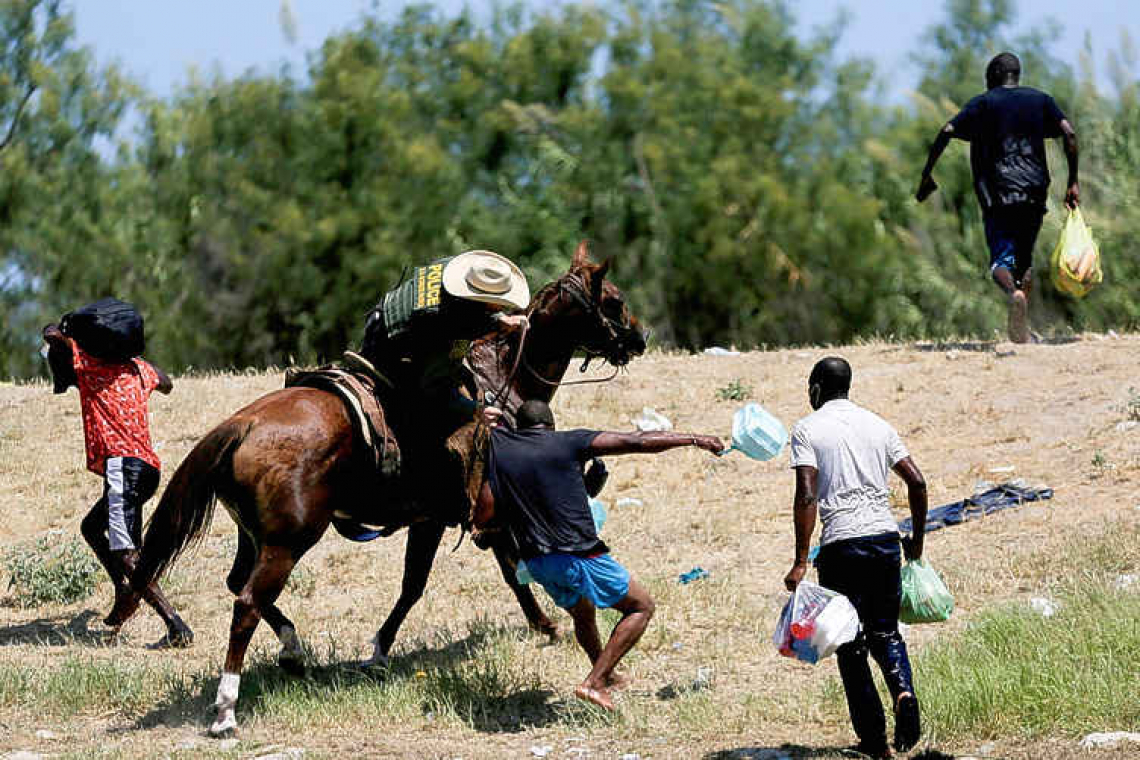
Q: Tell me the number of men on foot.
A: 4